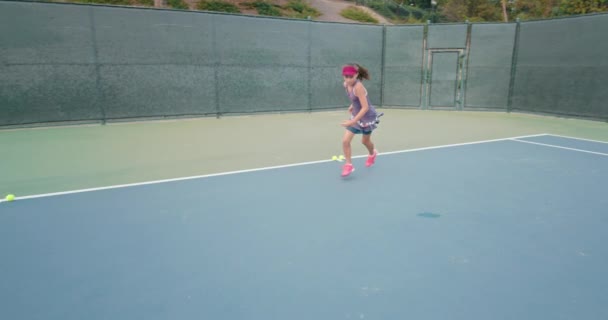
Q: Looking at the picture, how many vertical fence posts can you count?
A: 7